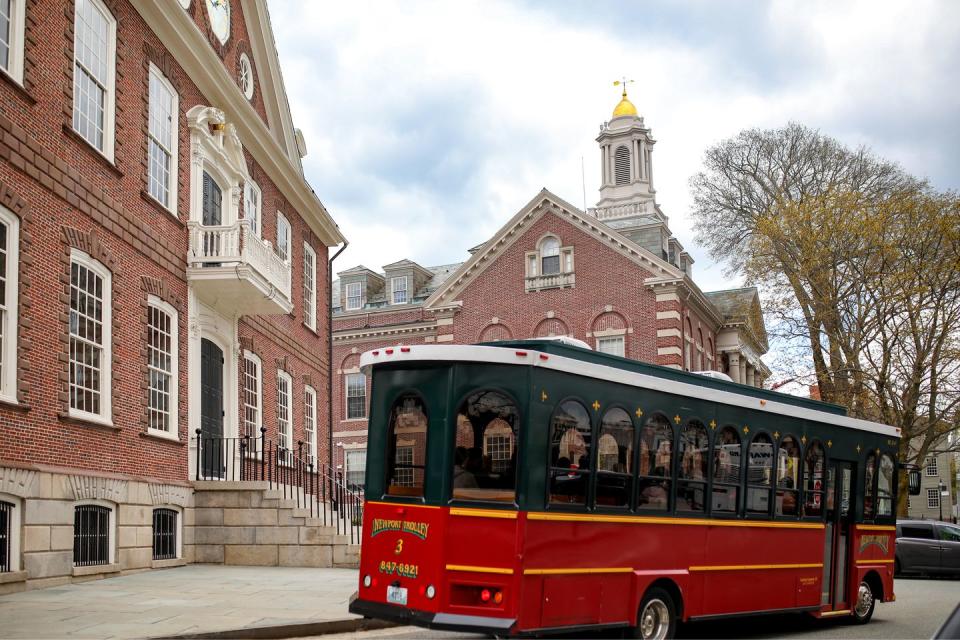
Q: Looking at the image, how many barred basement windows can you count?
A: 3